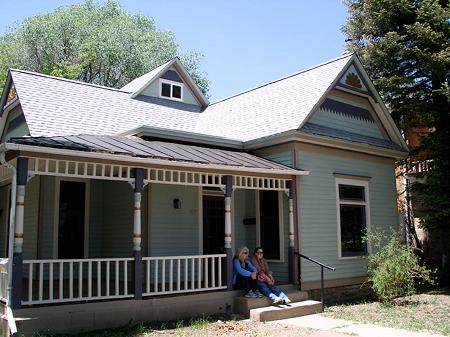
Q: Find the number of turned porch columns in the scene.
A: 4